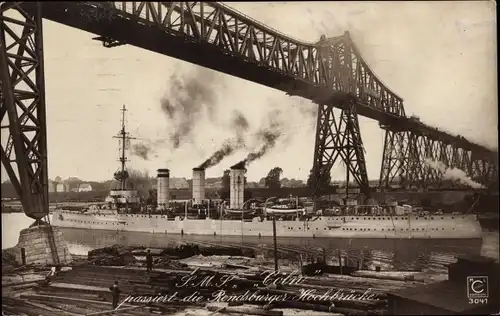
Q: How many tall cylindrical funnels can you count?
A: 3